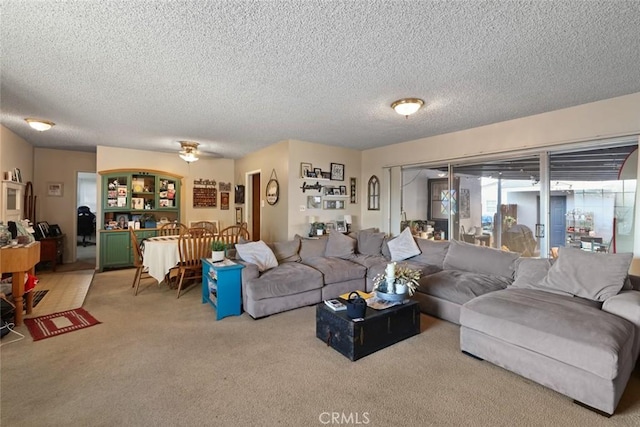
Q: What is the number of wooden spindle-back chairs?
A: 6